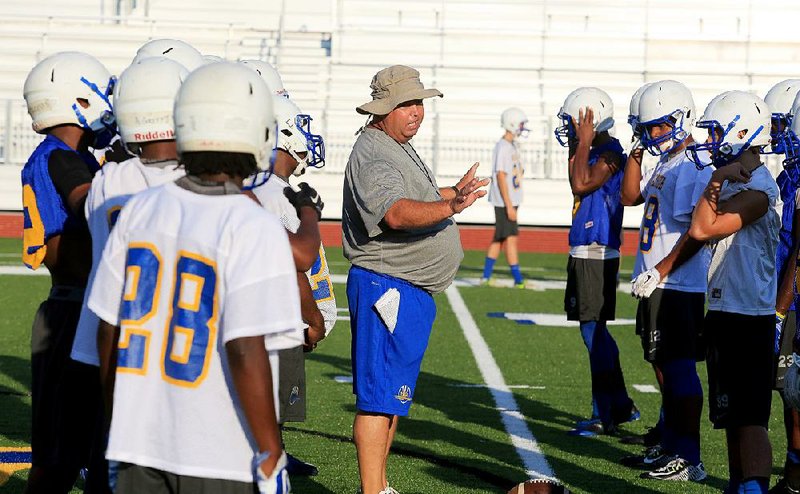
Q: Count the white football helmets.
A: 14